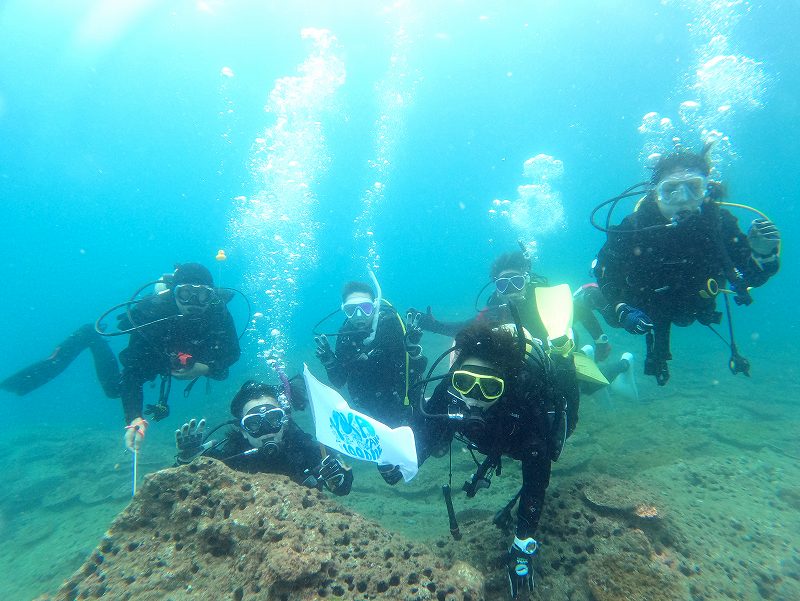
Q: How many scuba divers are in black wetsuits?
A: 6